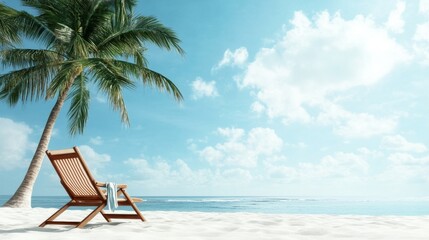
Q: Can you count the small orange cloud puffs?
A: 0